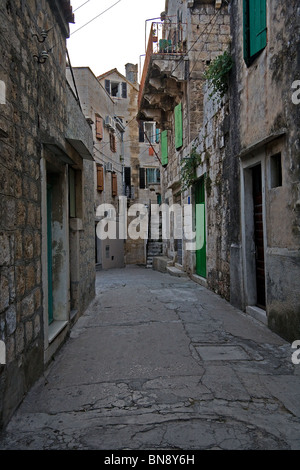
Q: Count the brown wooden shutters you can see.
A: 4